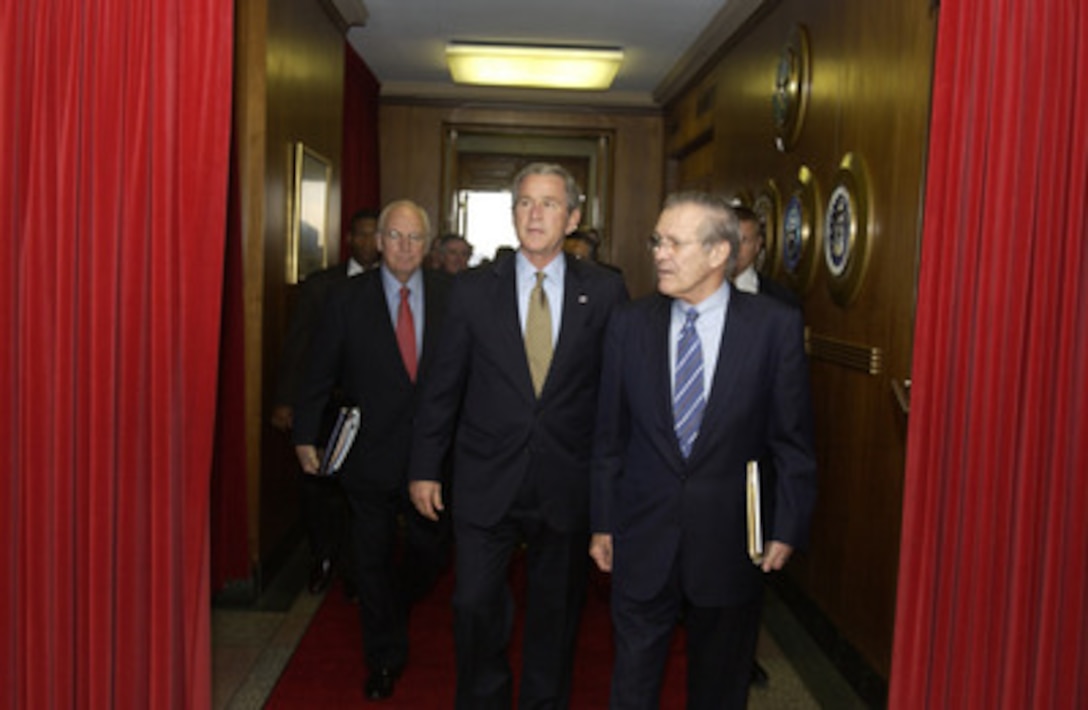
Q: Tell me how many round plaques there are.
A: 5